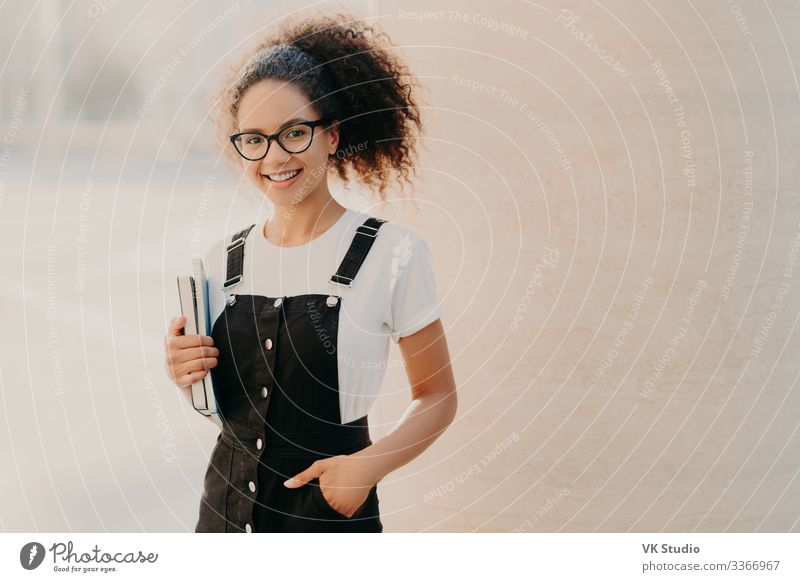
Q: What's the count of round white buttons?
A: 8